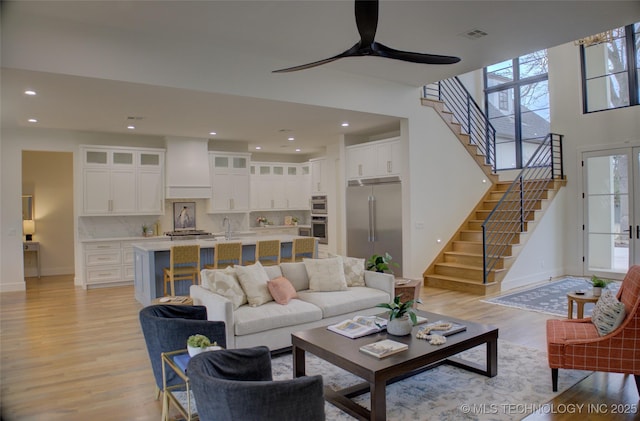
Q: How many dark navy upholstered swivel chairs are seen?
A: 2